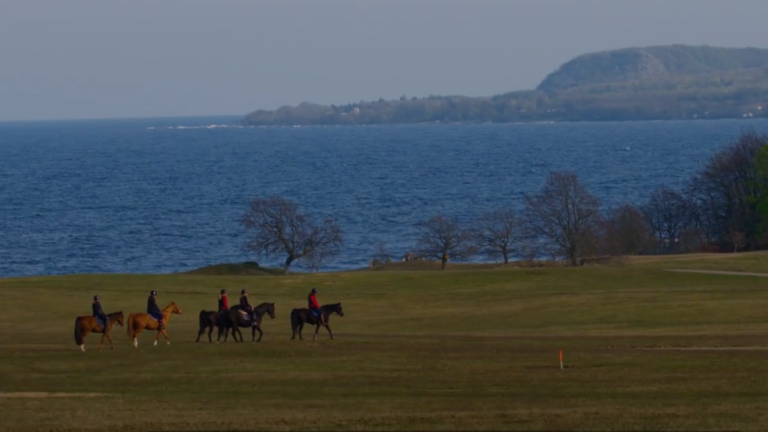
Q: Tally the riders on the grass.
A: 5